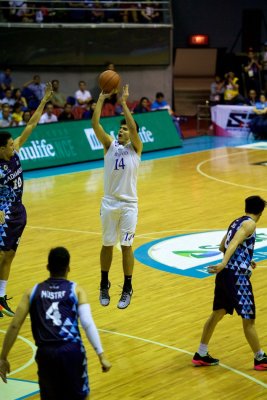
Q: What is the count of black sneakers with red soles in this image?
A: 2